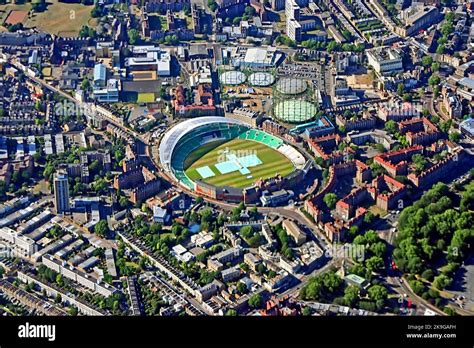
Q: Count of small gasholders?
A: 2